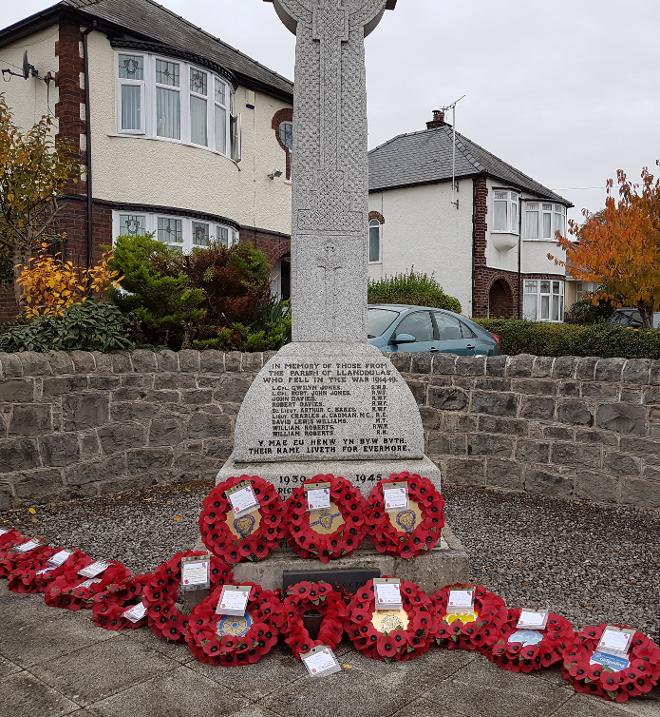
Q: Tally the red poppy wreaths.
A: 15